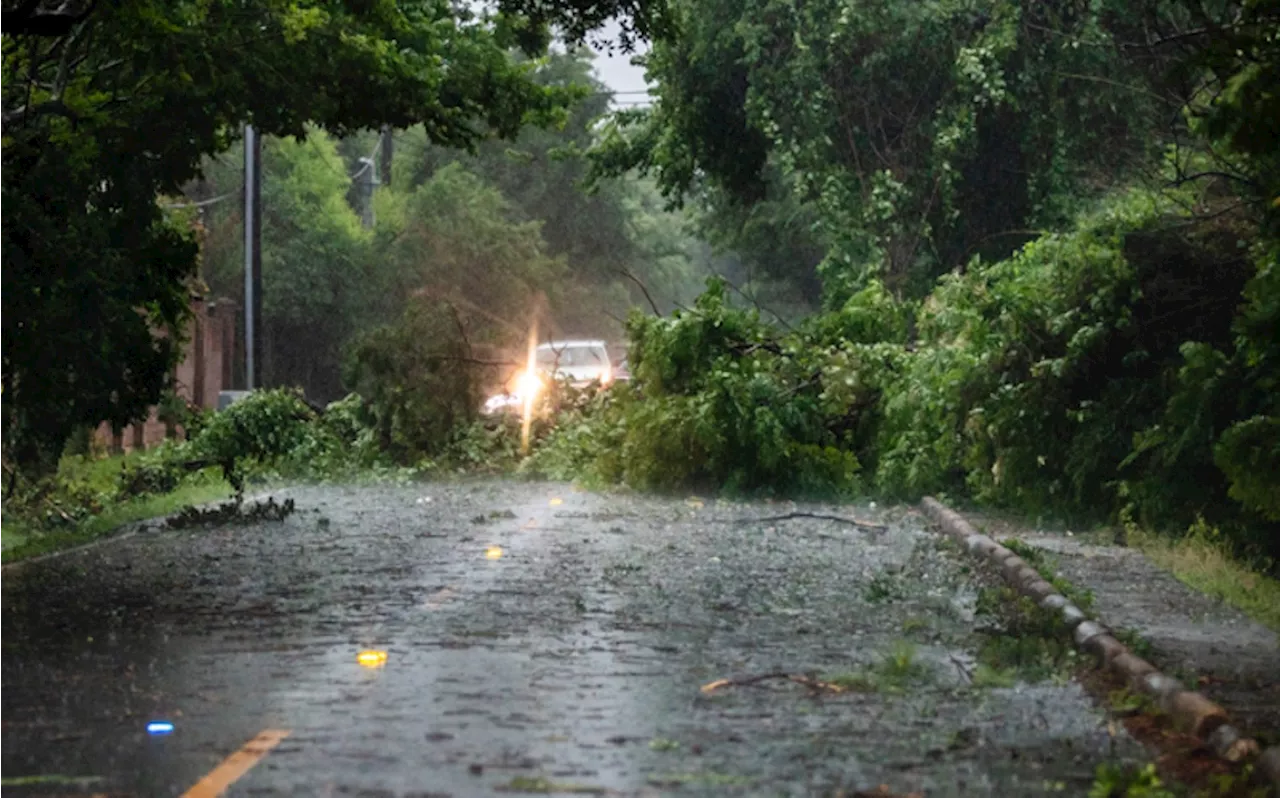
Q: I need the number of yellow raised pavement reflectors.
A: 3